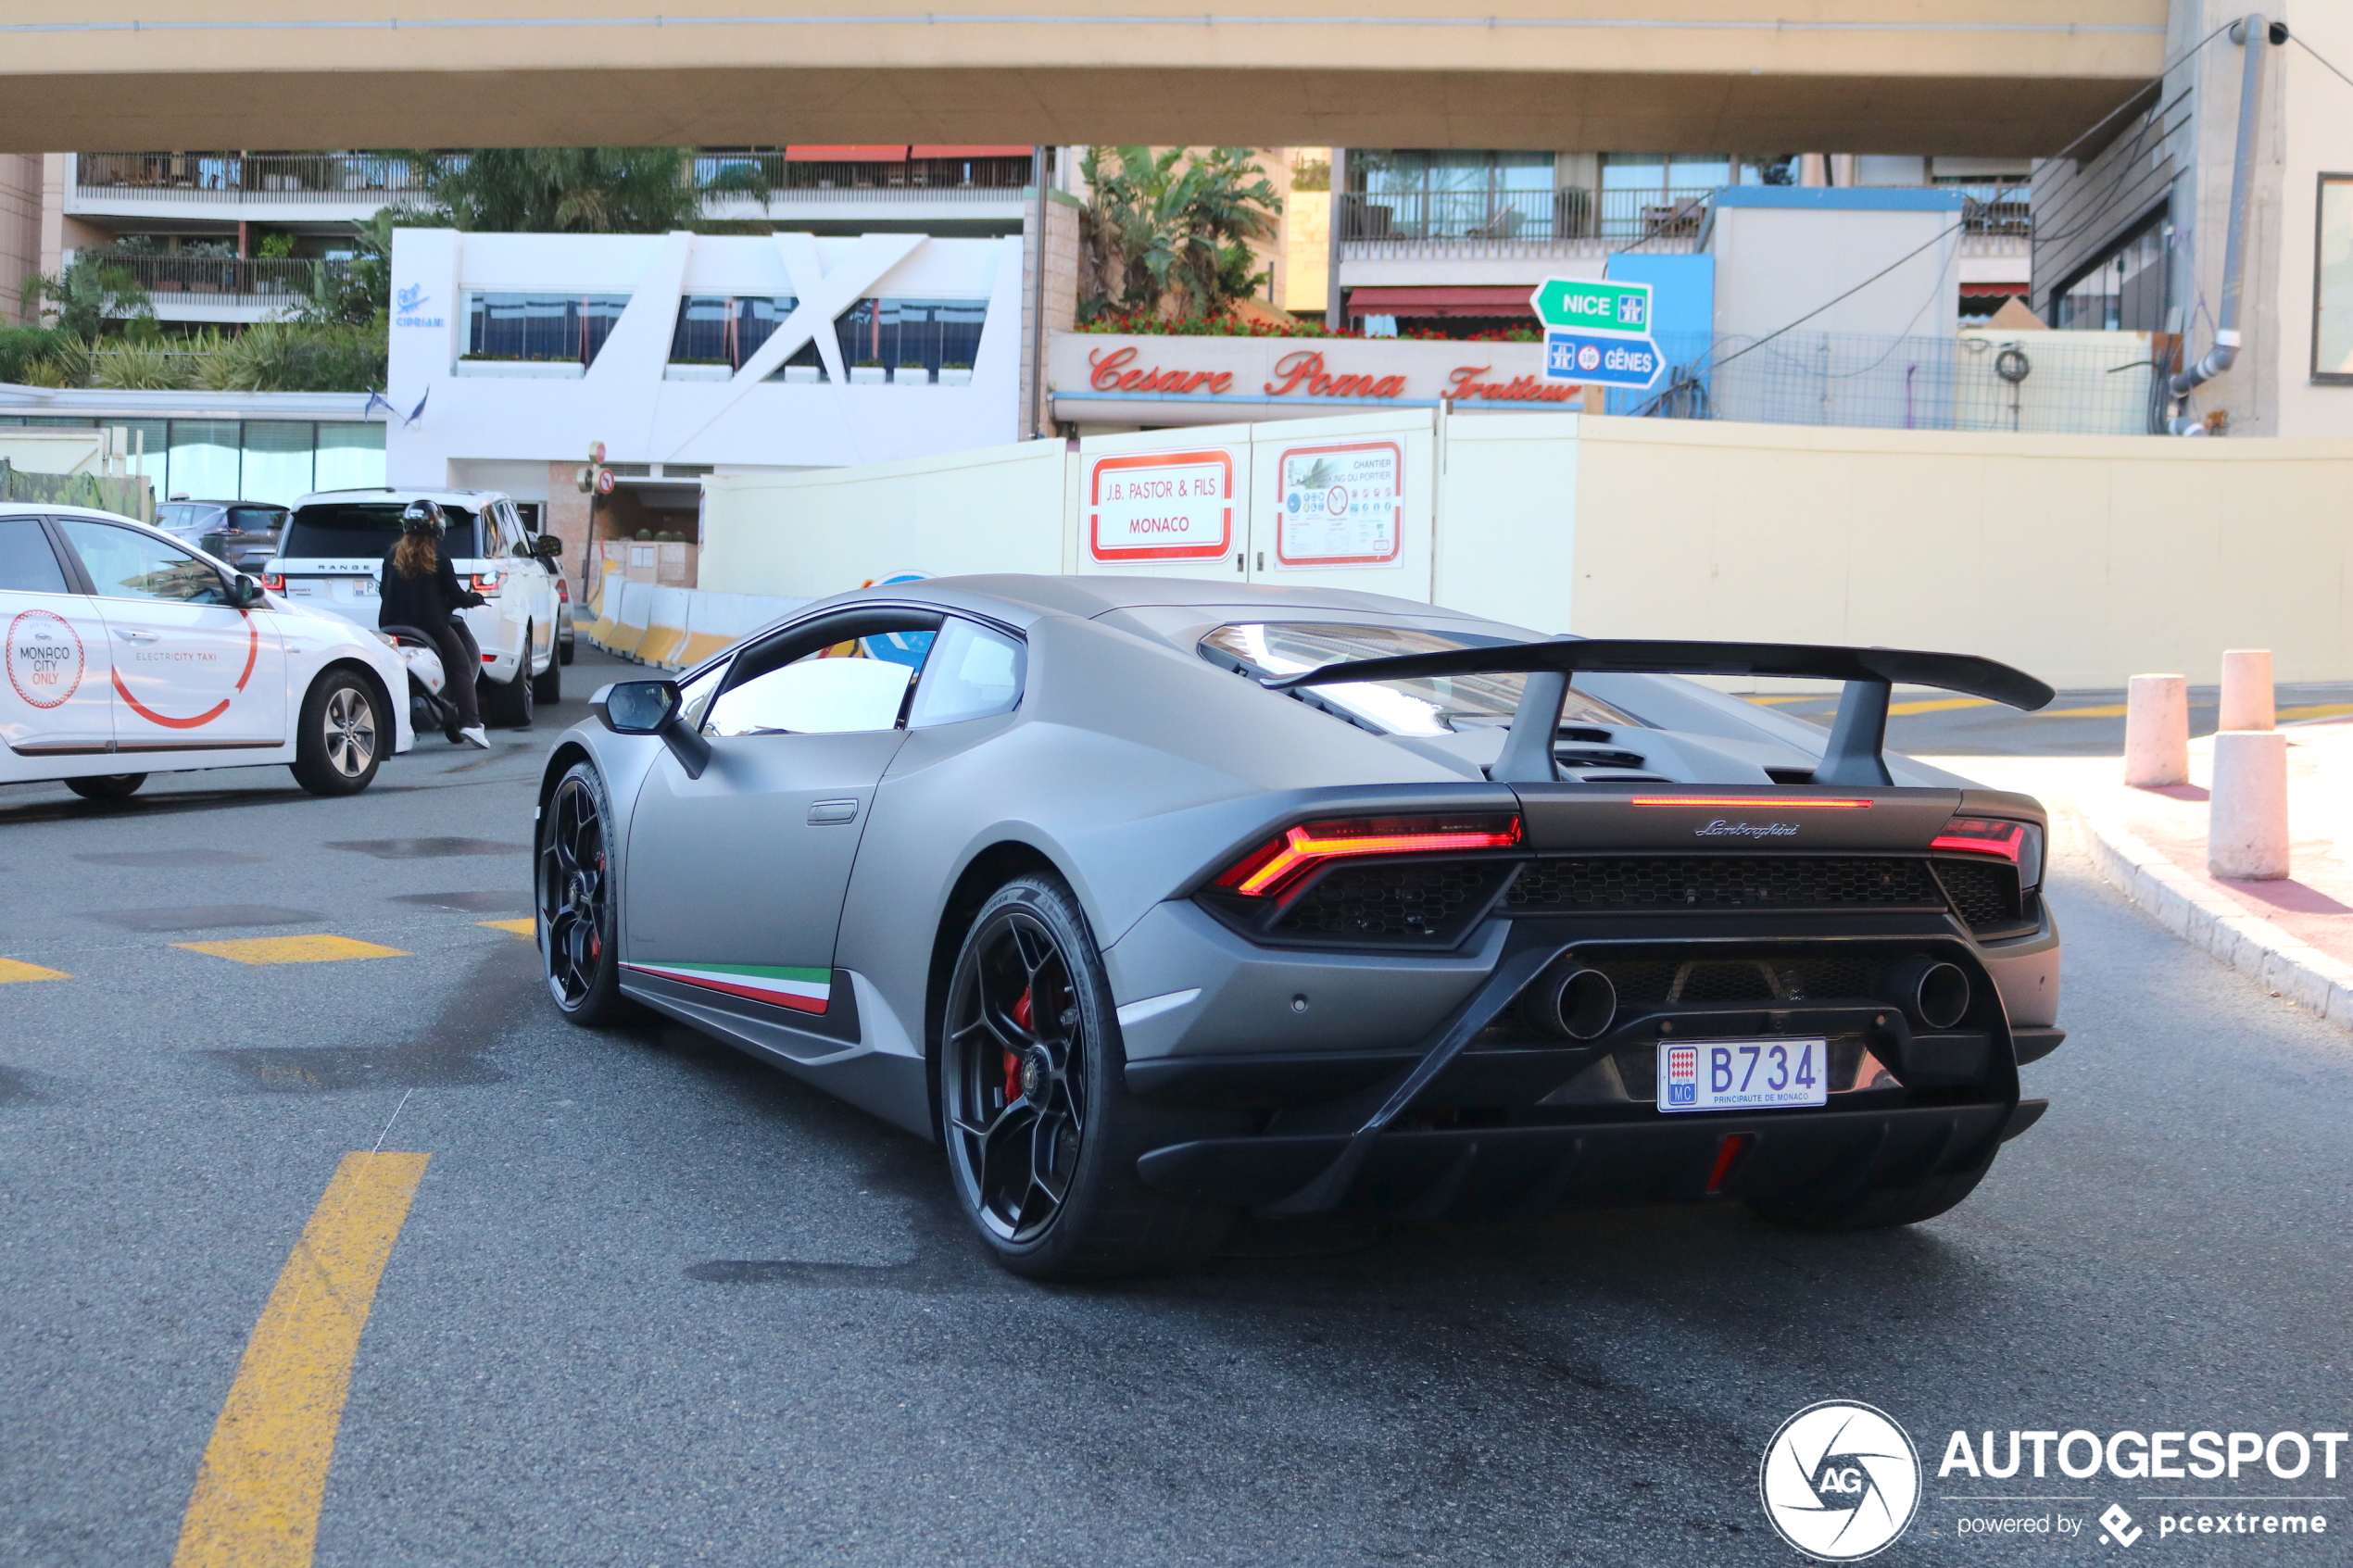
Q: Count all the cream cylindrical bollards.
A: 3